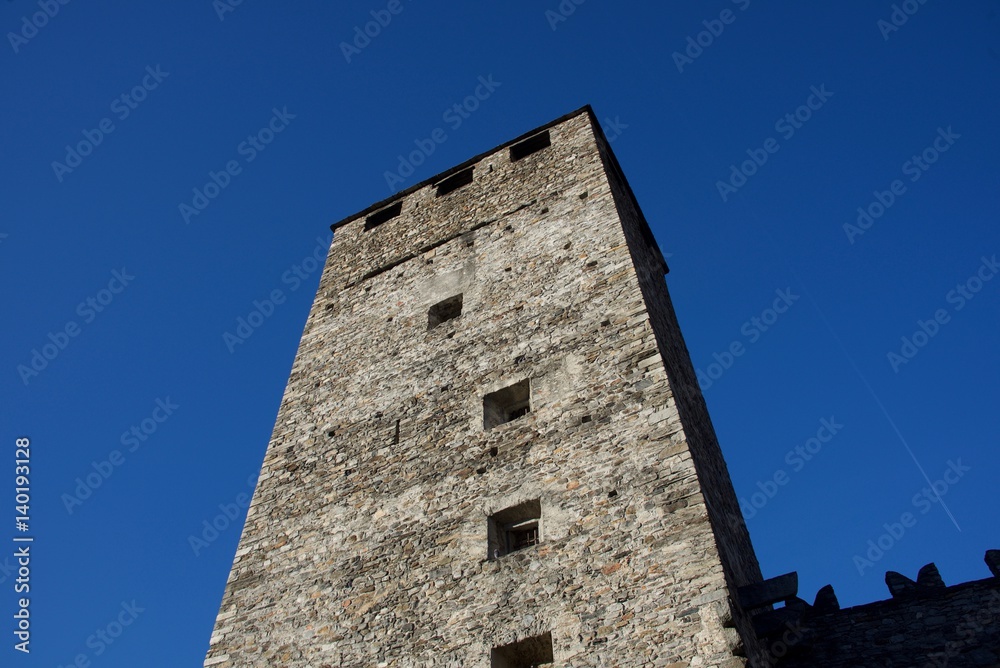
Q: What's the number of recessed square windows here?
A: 4